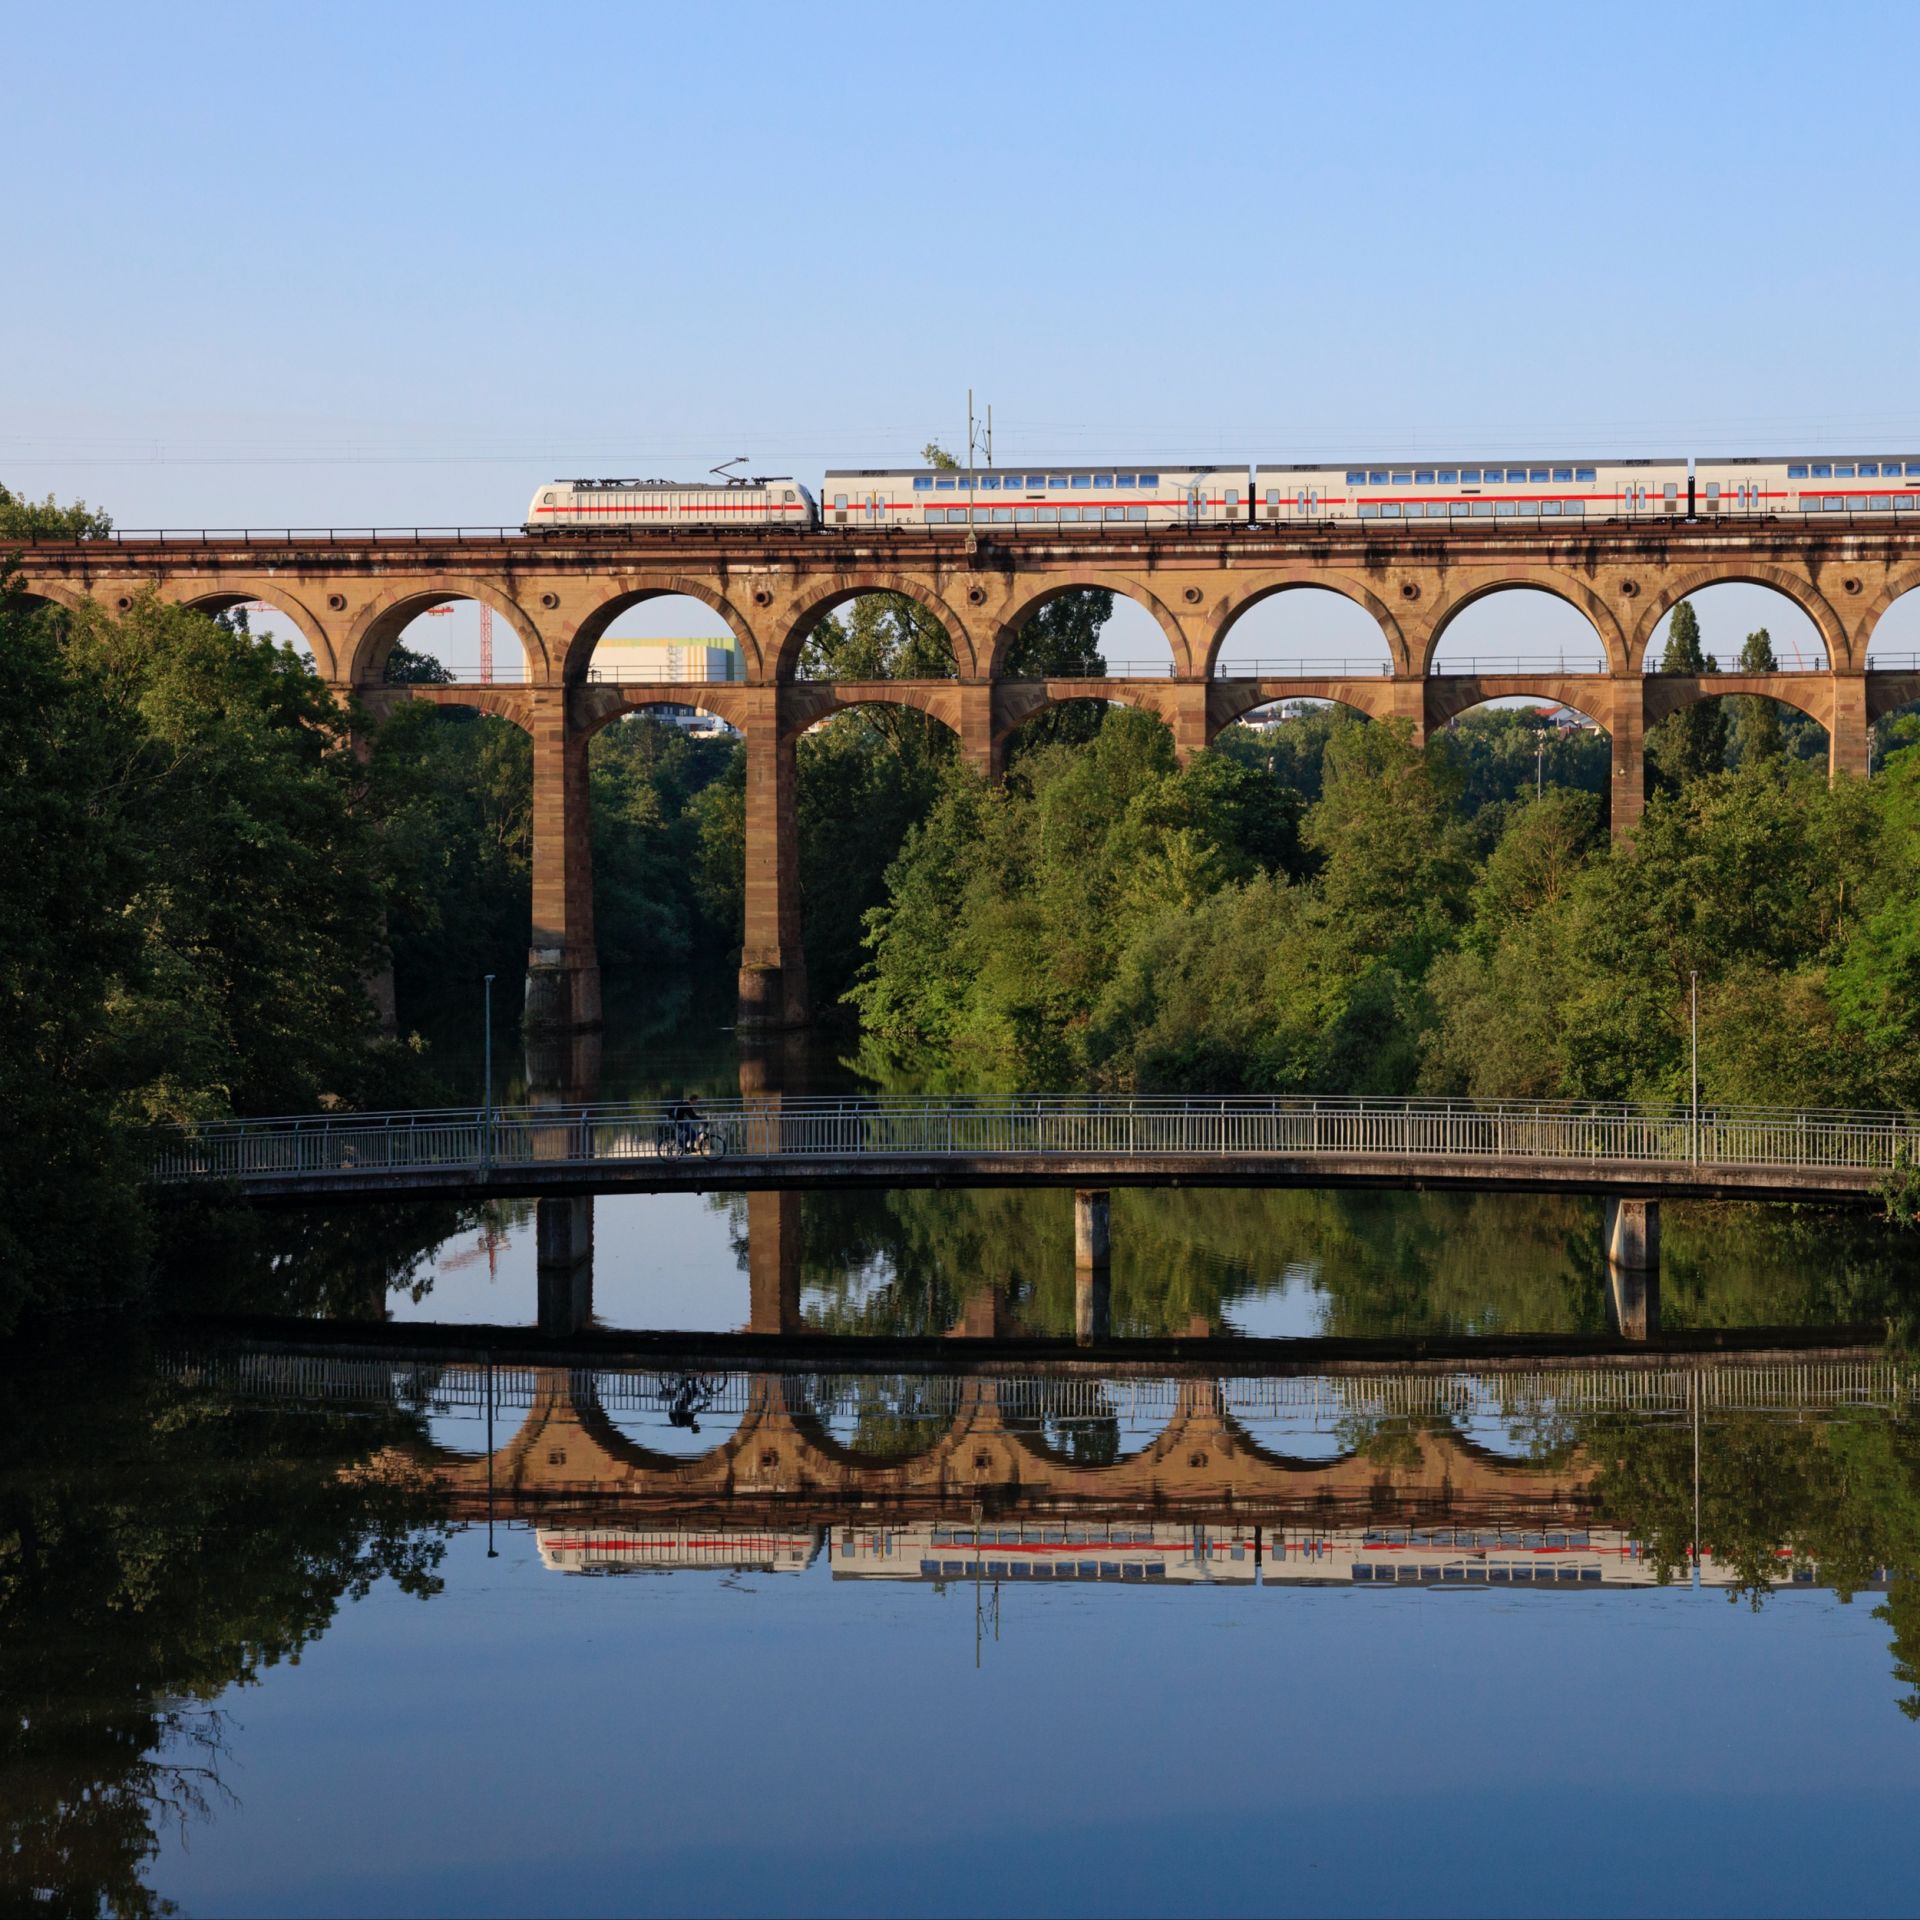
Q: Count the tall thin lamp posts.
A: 2